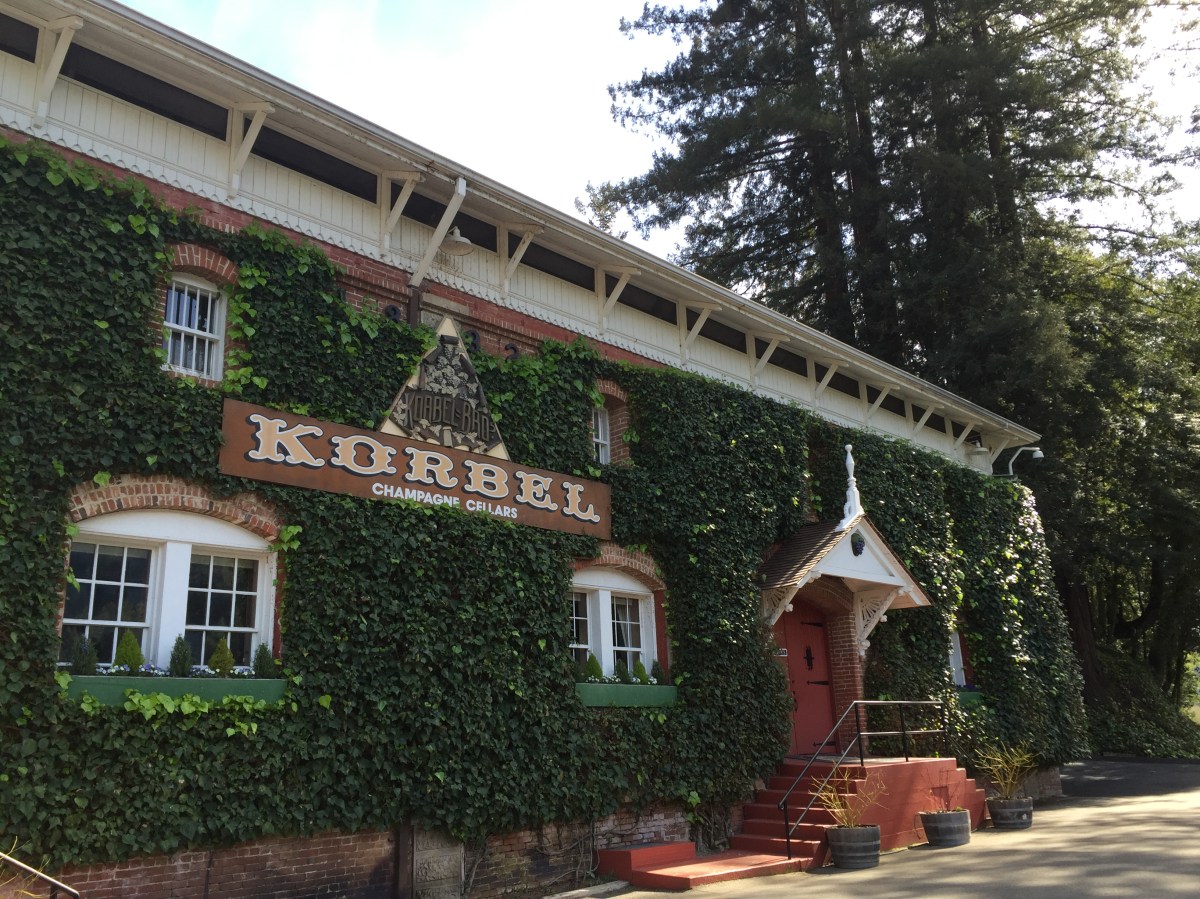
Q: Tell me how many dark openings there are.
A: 12